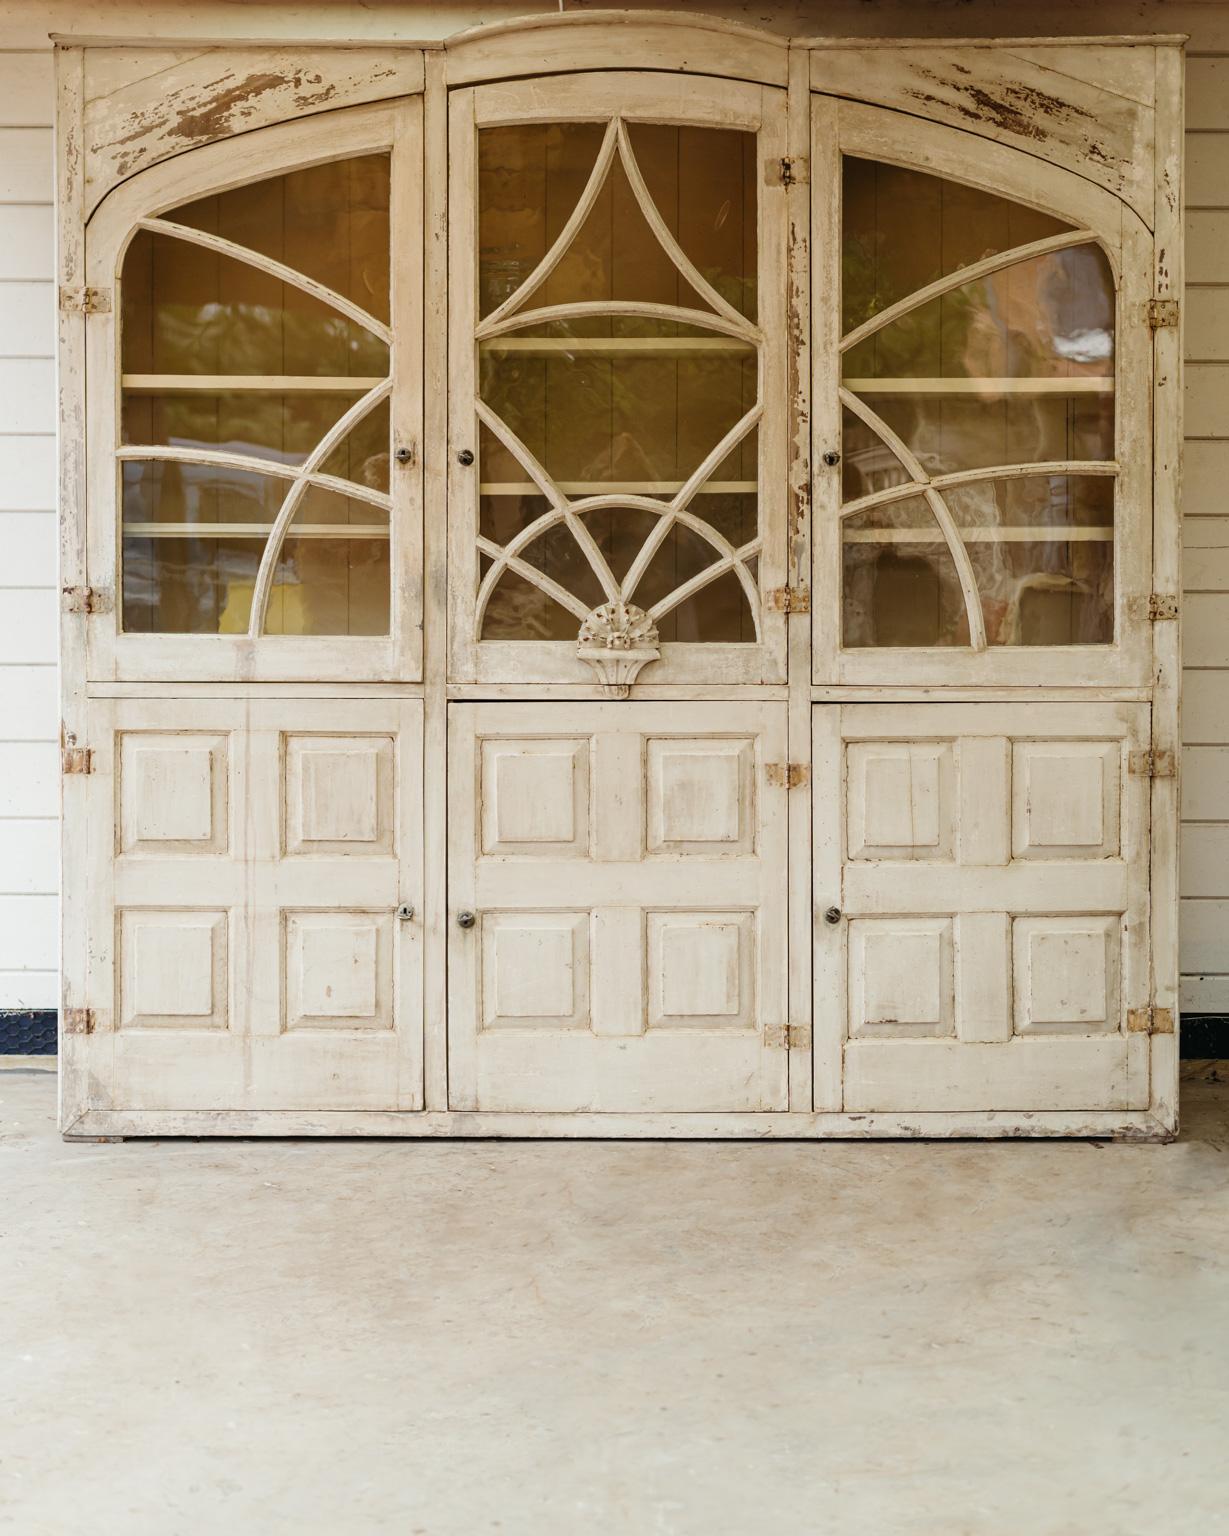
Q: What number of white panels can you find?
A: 12